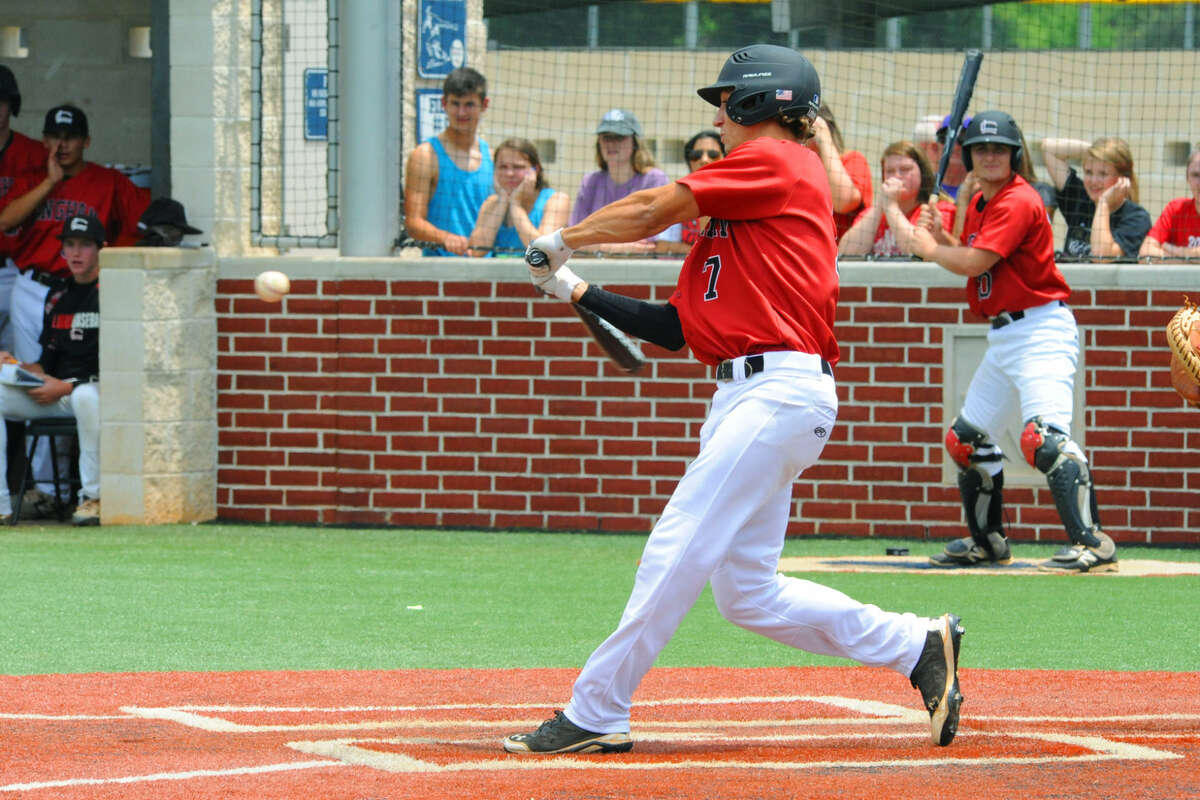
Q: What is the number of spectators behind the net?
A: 11